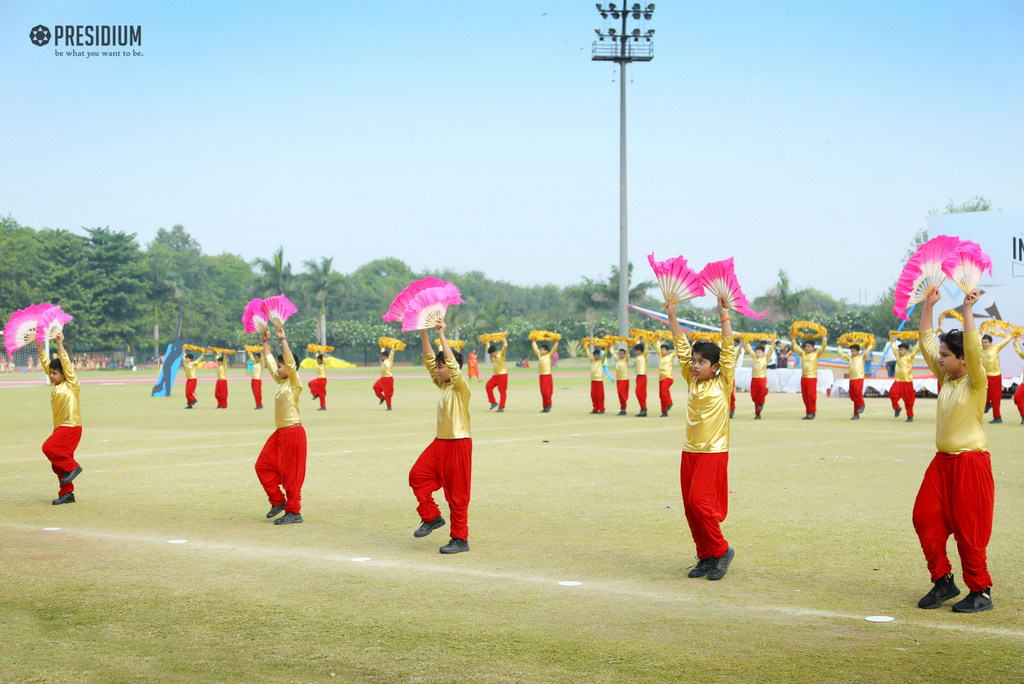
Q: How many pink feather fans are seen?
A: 10